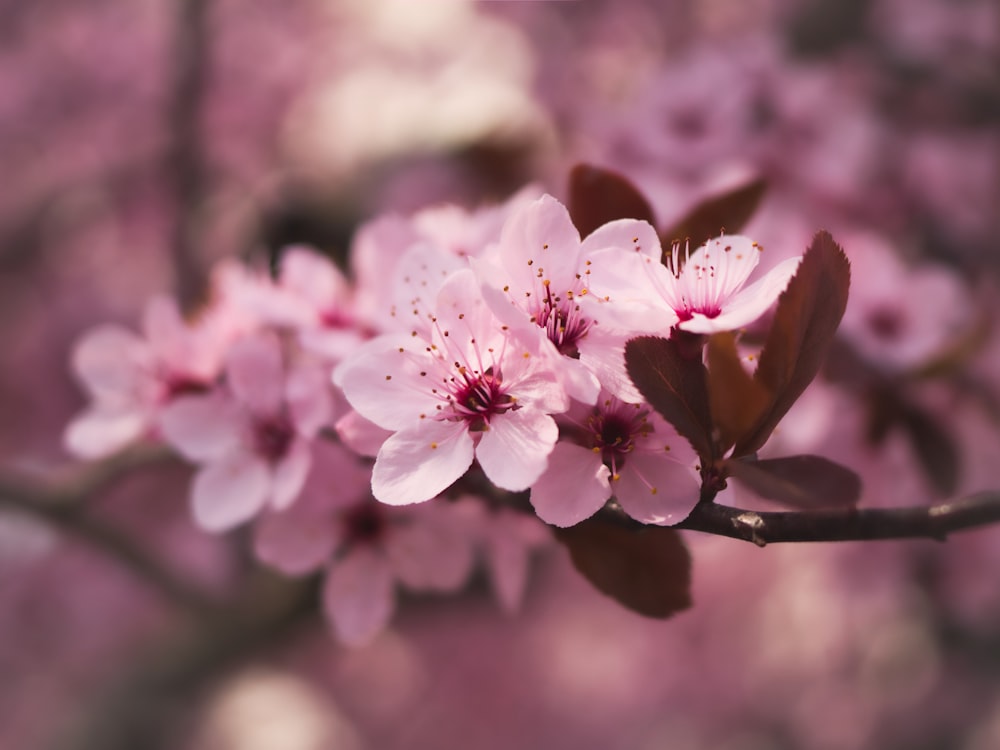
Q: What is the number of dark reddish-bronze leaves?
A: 7